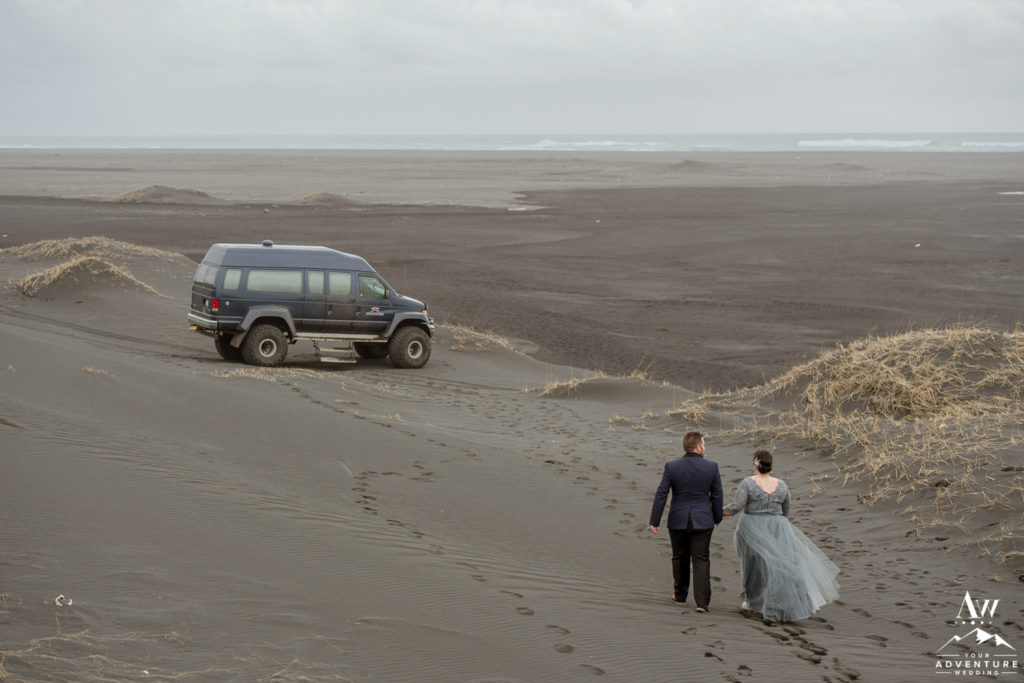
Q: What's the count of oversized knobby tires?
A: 4